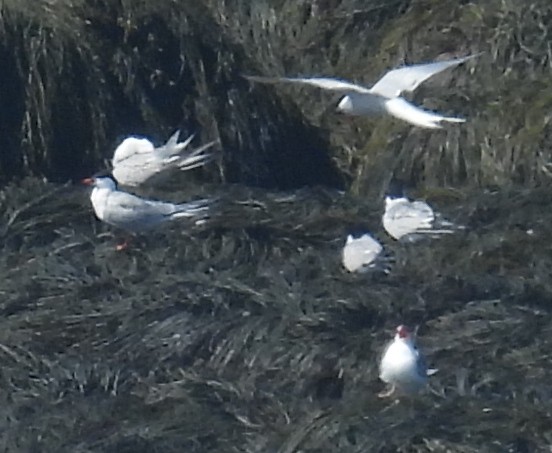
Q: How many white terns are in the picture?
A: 6